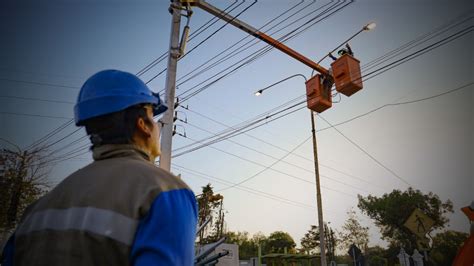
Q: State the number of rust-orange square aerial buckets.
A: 2